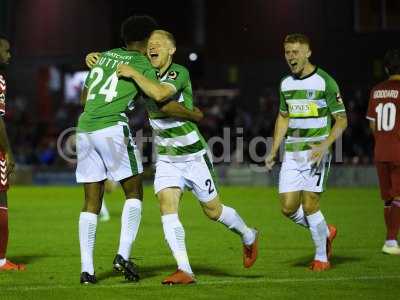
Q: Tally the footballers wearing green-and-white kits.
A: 3